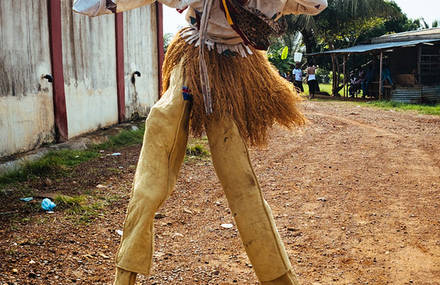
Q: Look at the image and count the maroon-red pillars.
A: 3